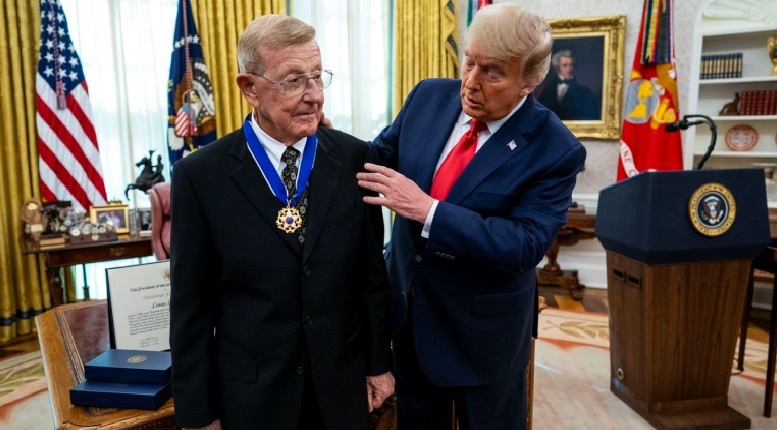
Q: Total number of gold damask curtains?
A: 3